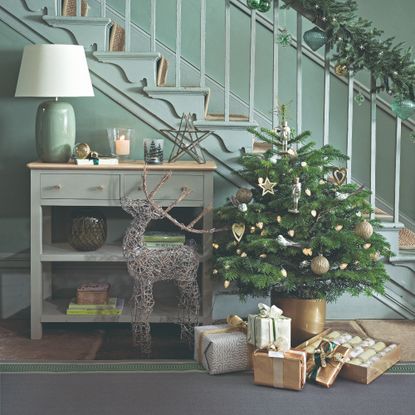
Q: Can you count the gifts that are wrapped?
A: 4